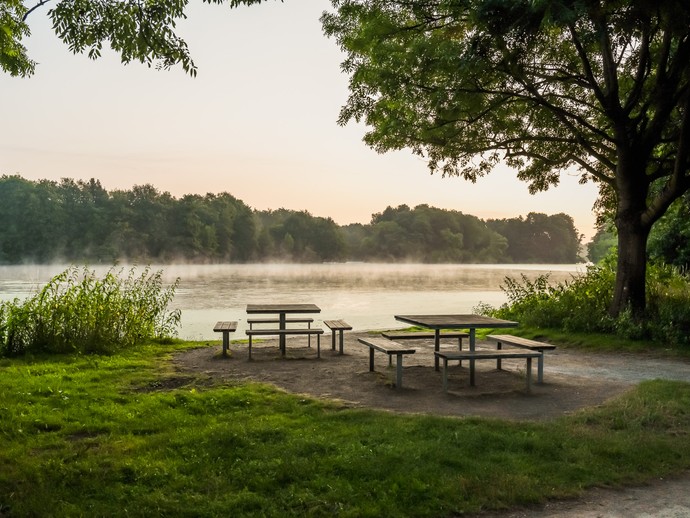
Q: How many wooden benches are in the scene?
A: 8